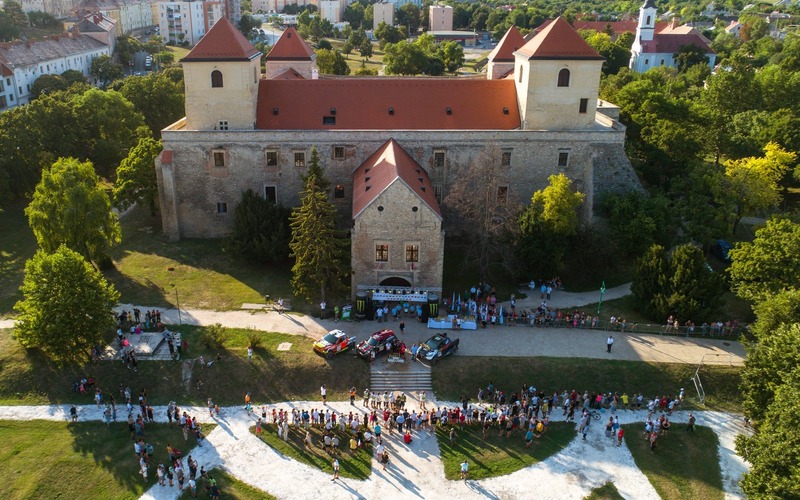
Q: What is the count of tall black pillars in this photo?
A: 2